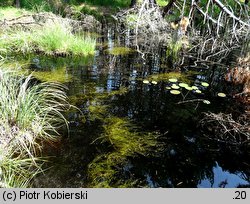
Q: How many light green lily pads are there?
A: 13